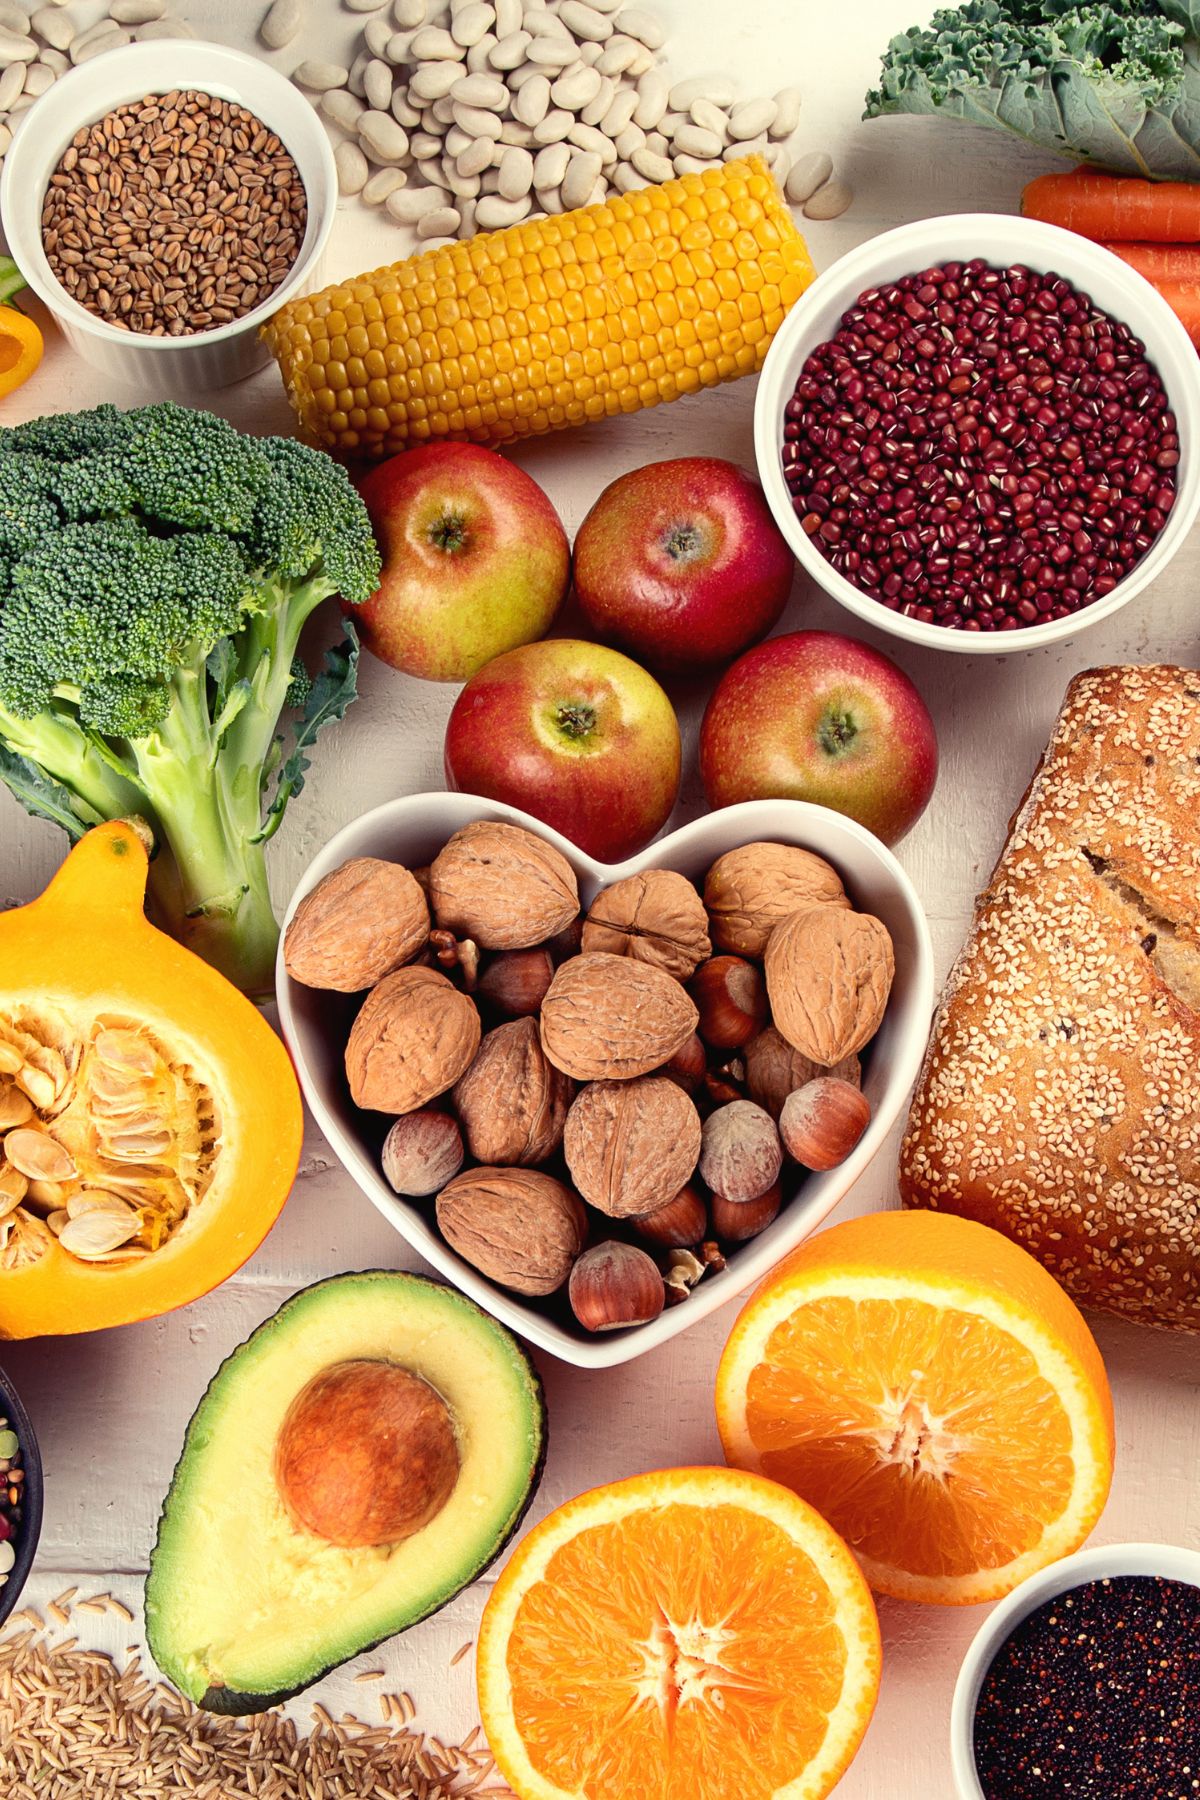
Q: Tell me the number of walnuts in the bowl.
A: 11